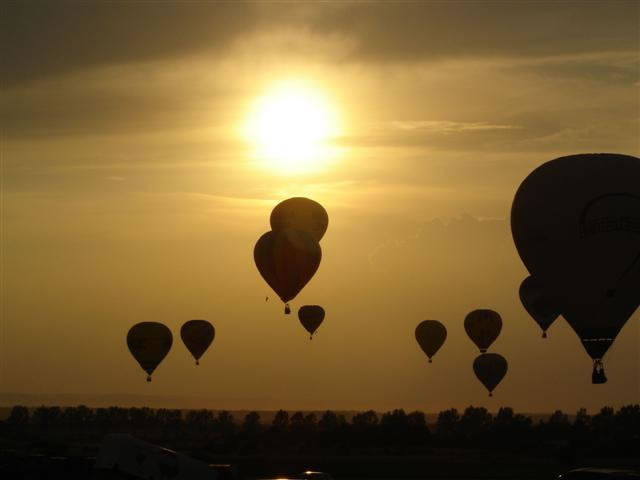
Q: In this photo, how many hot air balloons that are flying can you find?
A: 10